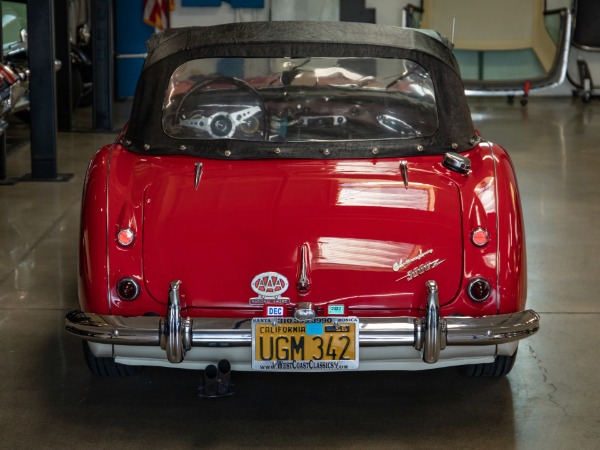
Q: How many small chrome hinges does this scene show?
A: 2